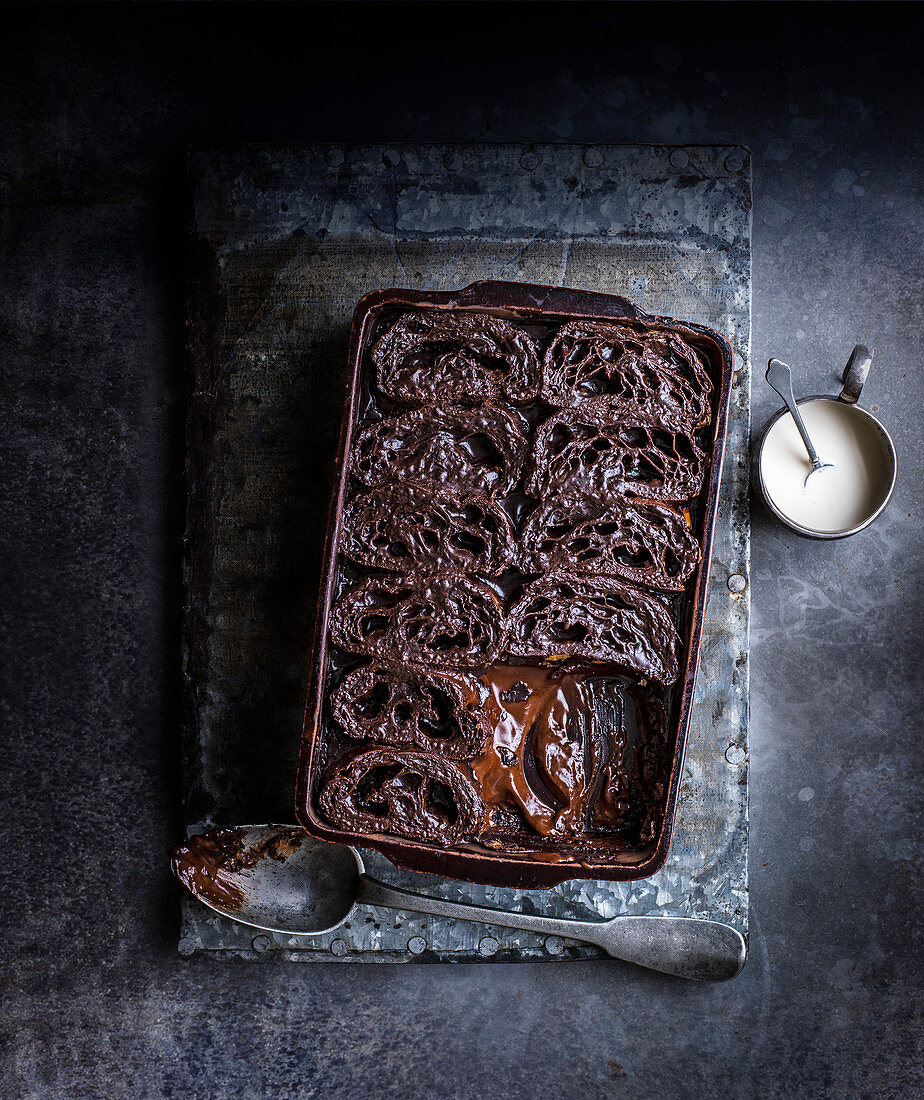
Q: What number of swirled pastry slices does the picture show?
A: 10